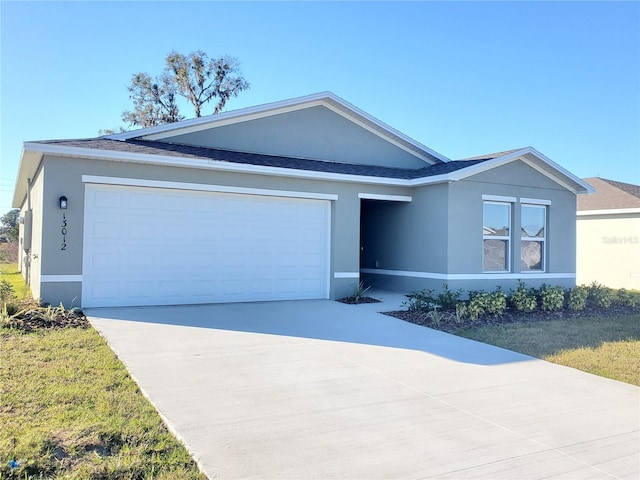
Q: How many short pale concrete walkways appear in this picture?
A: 1